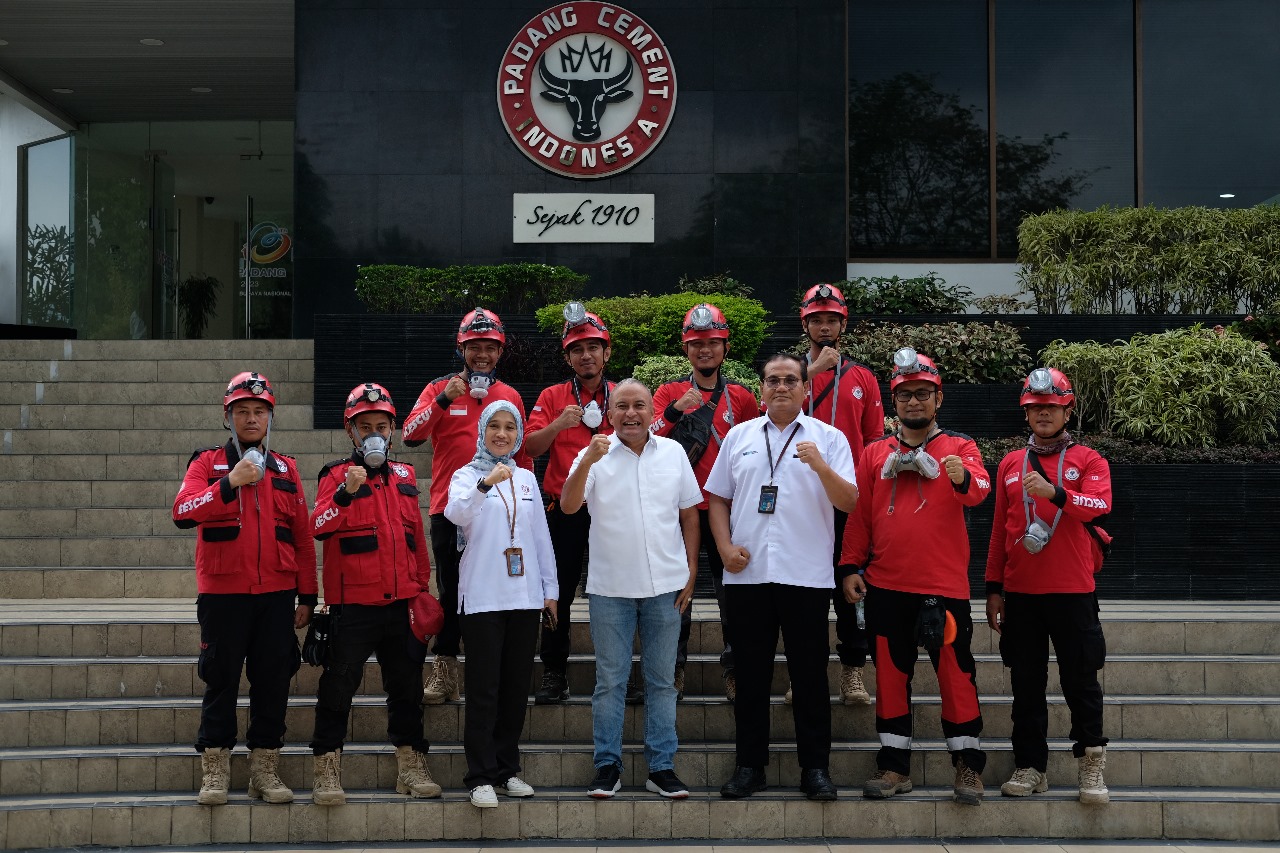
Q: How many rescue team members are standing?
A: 8